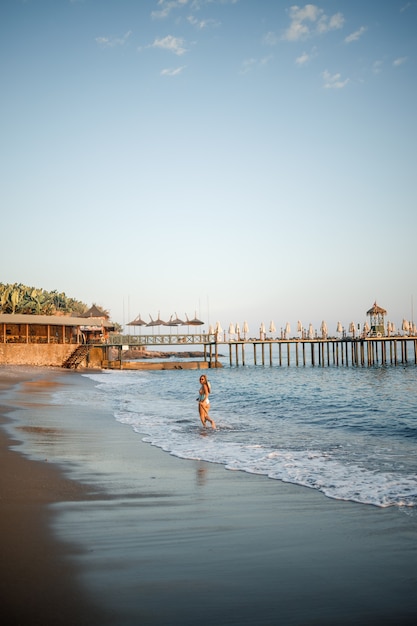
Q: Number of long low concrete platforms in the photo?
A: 1